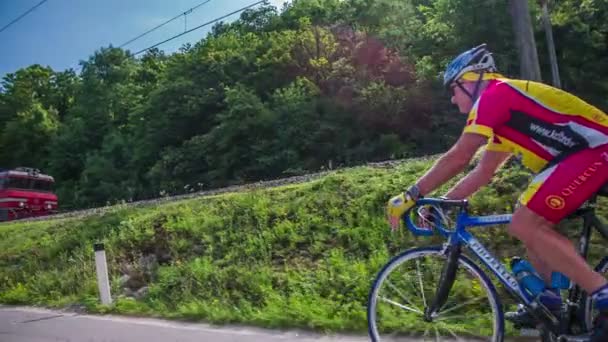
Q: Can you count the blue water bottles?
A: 2